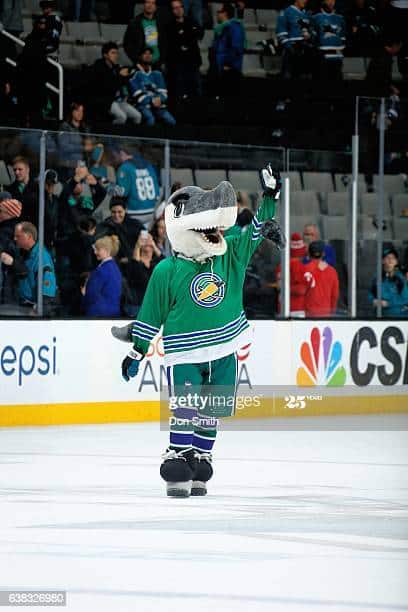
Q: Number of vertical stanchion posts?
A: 5